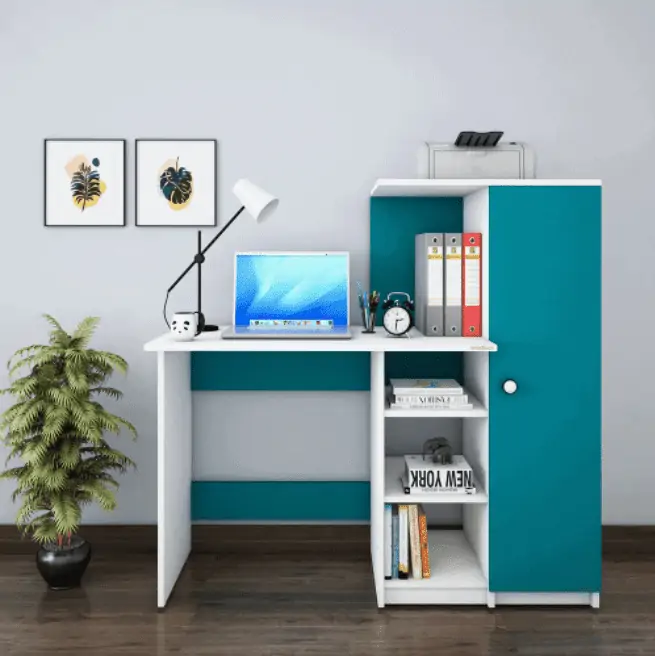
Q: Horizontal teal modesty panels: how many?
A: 2